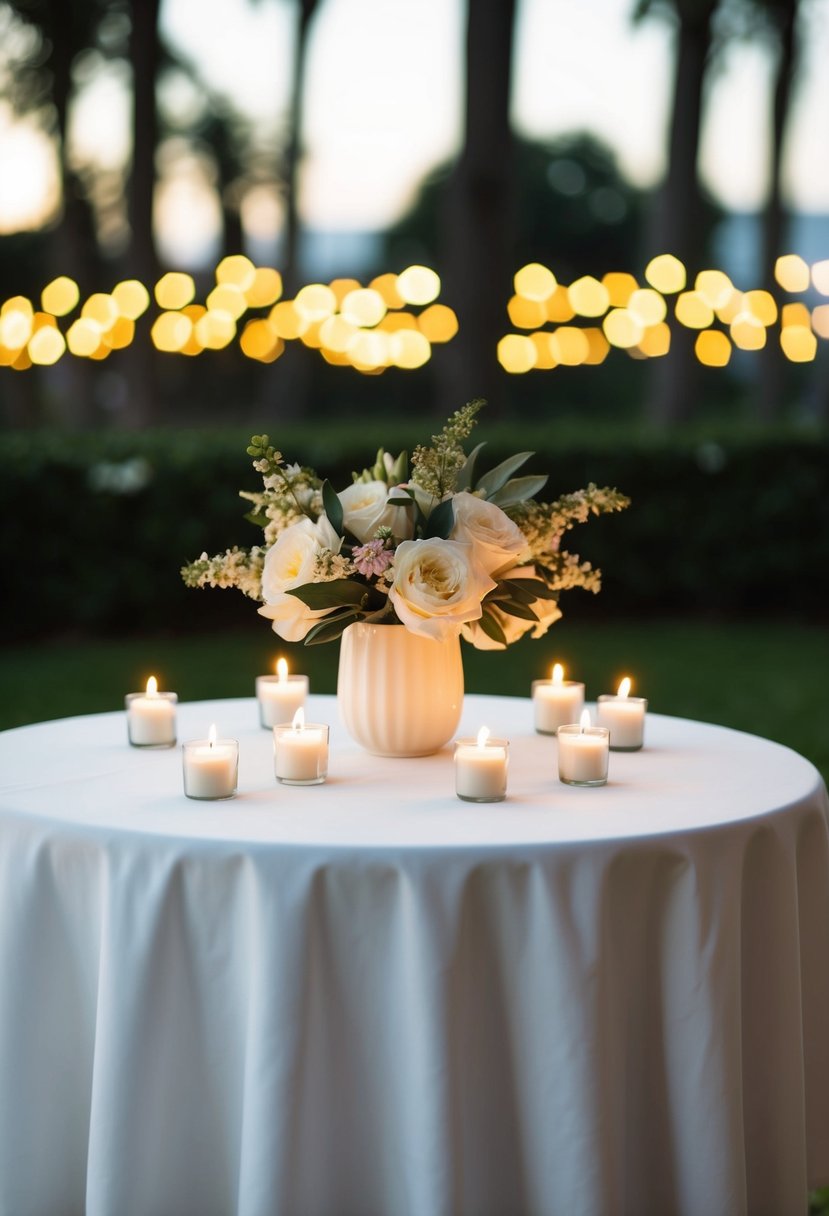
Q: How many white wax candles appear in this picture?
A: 8